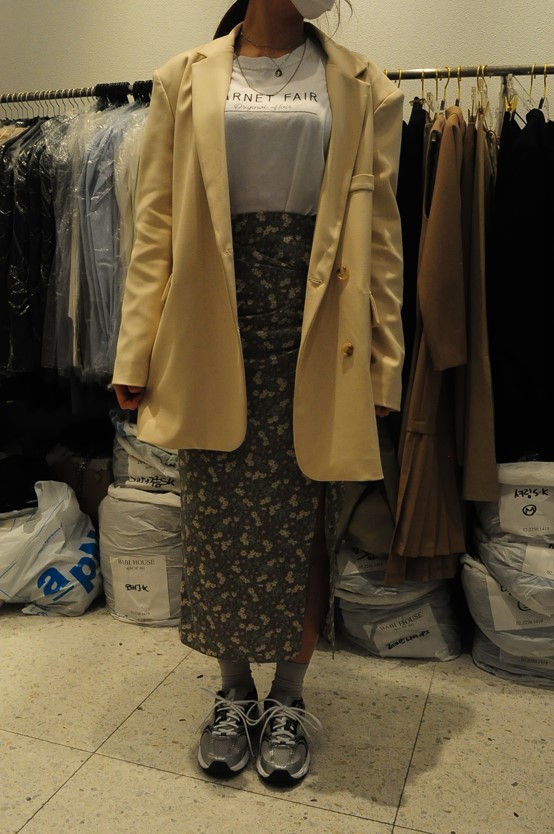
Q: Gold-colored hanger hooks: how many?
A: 10